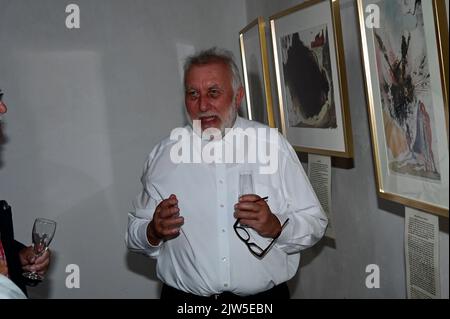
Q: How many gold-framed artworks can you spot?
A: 3